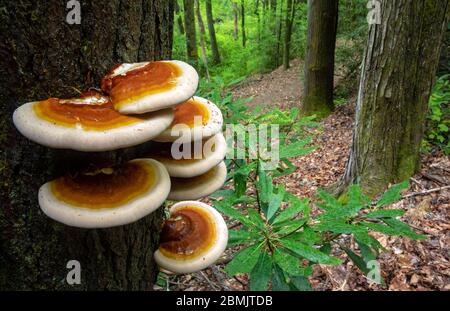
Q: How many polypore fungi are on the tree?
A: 7